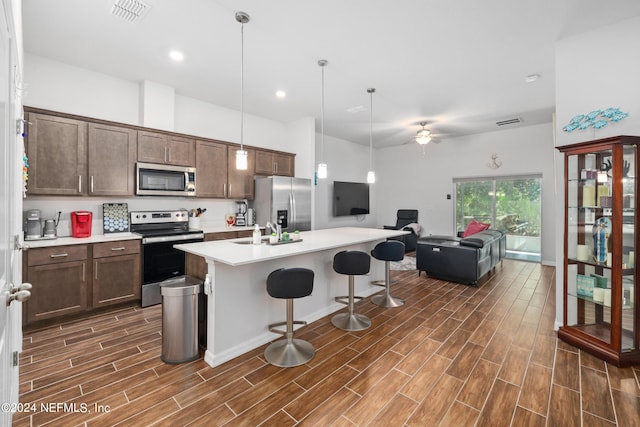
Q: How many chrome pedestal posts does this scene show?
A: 3